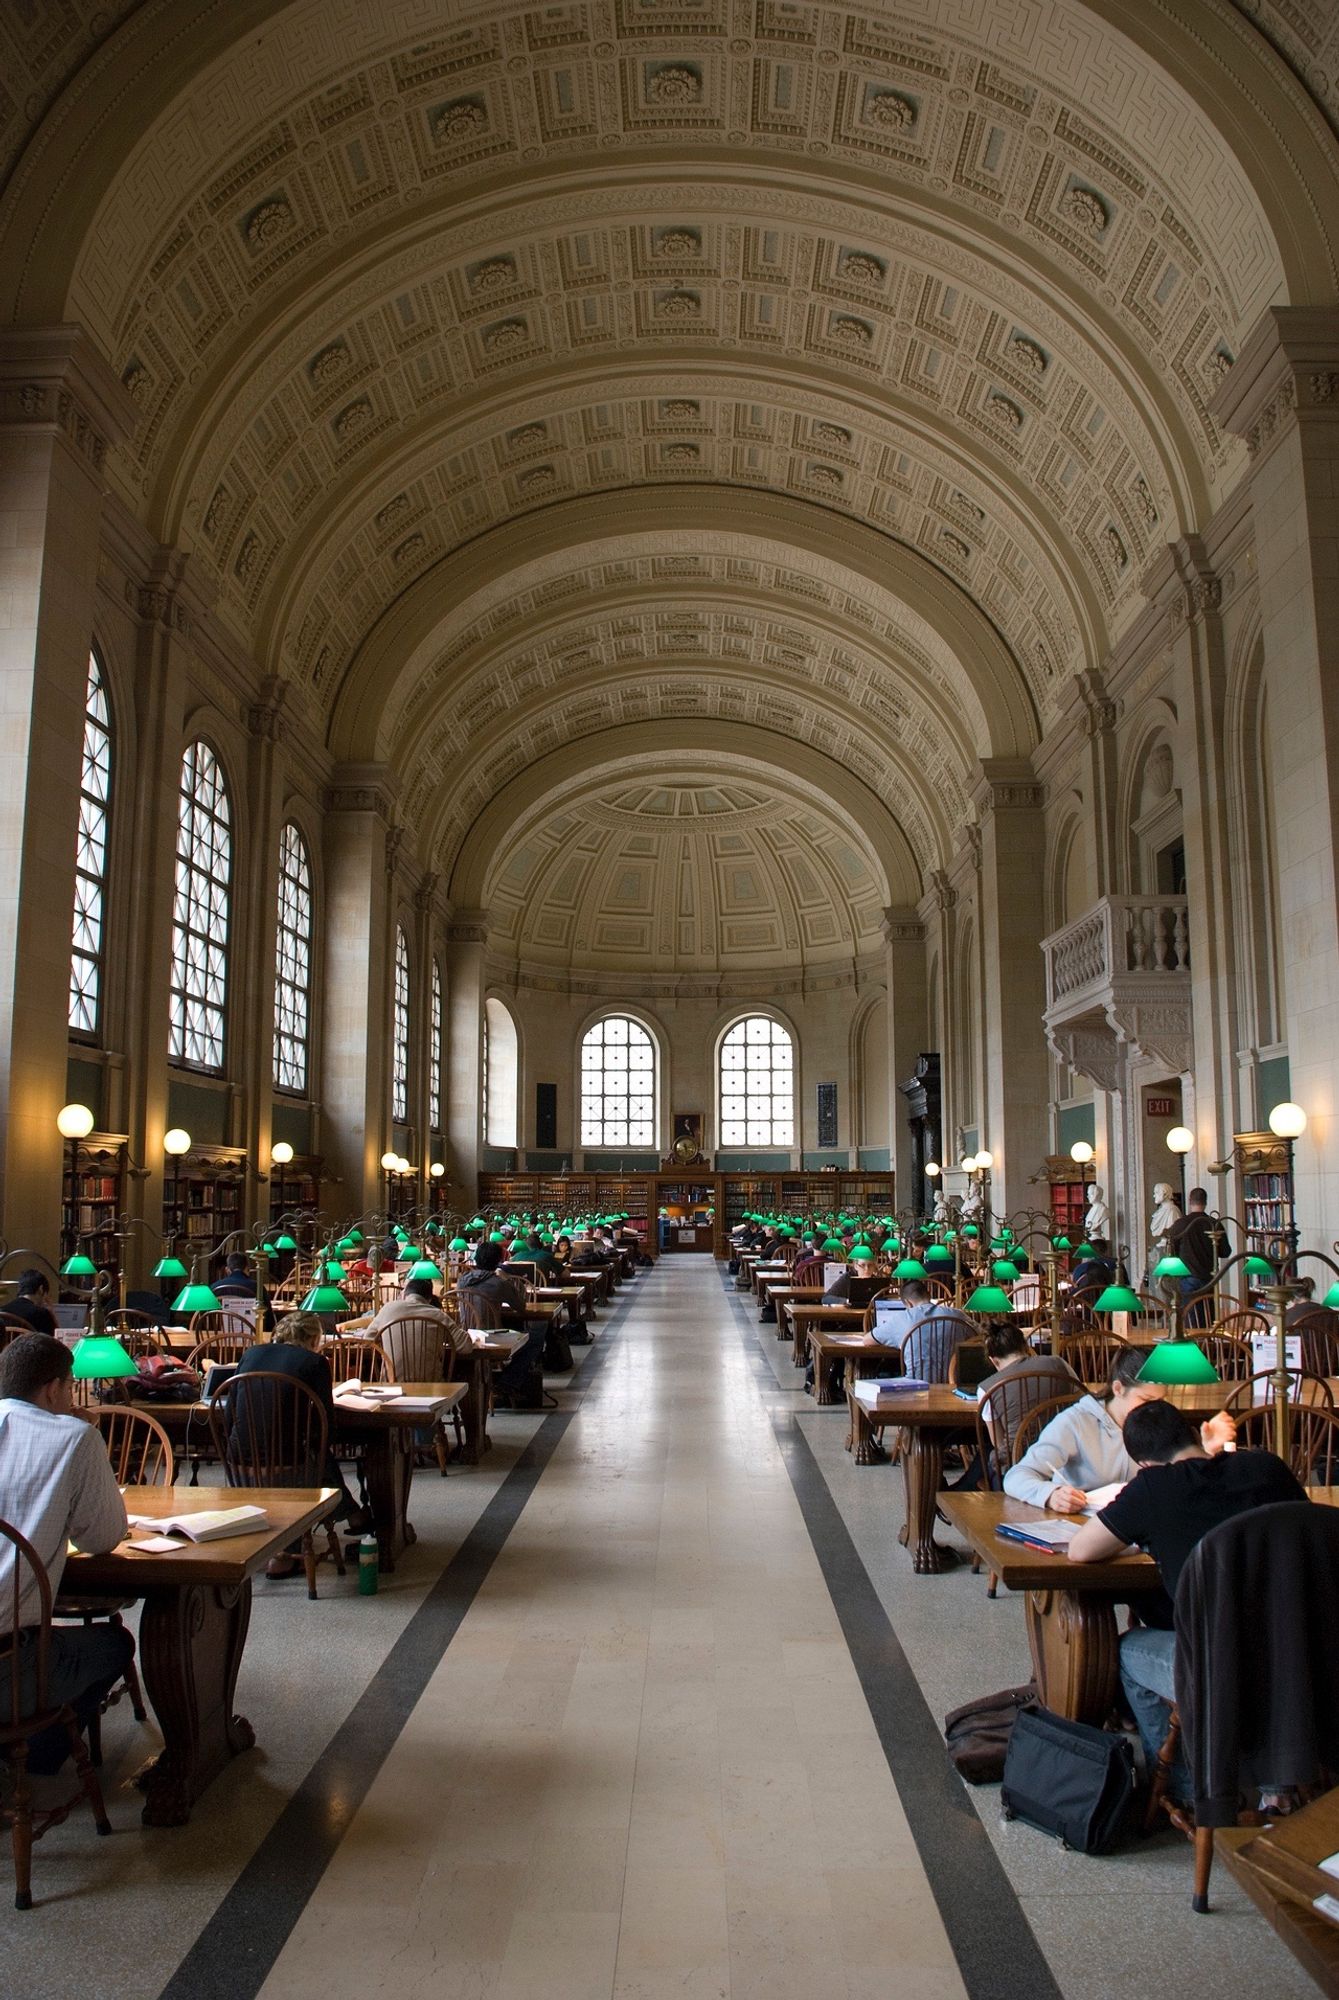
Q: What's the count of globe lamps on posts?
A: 12